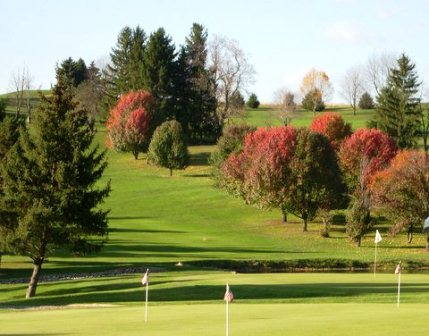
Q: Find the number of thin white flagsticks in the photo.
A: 4